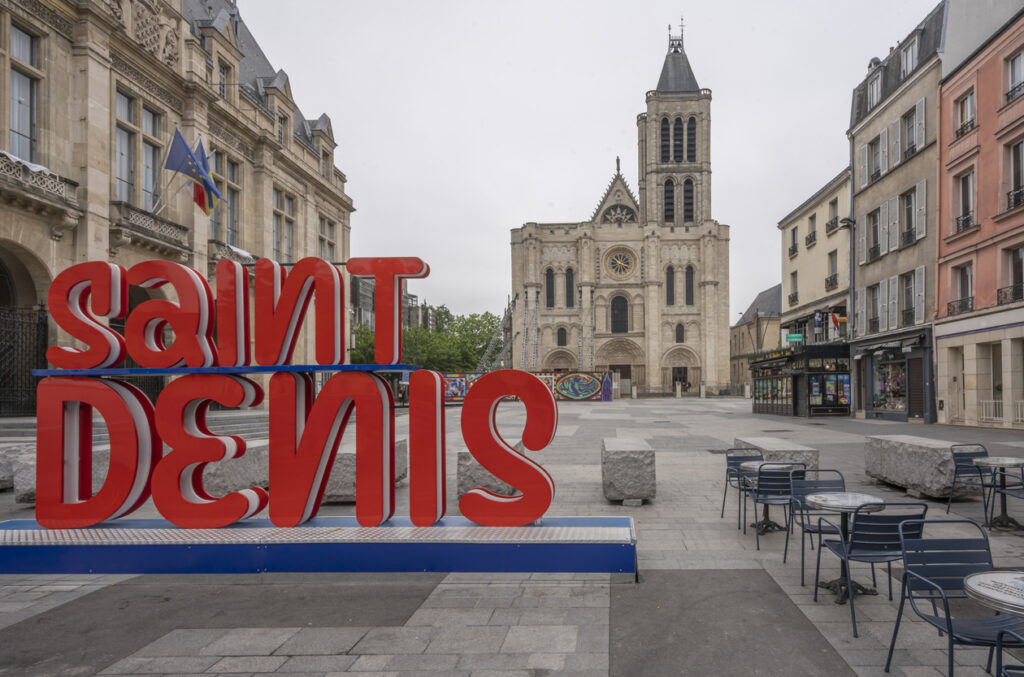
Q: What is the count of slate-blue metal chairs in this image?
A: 8